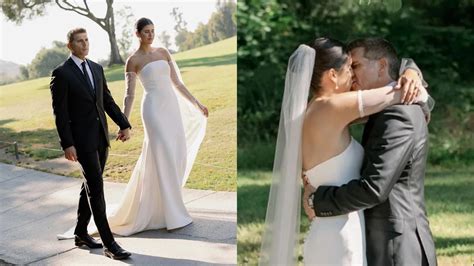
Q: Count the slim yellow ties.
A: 0